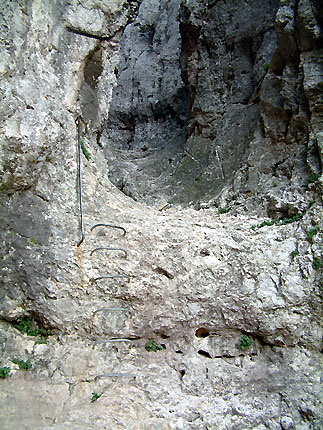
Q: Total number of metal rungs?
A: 6